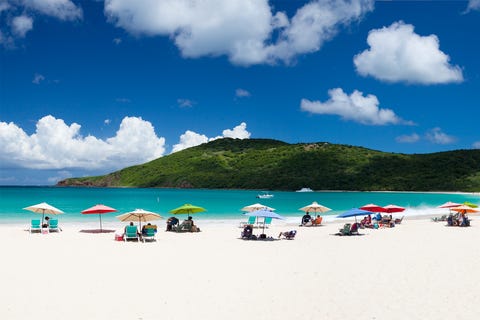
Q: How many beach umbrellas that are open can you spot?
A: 13